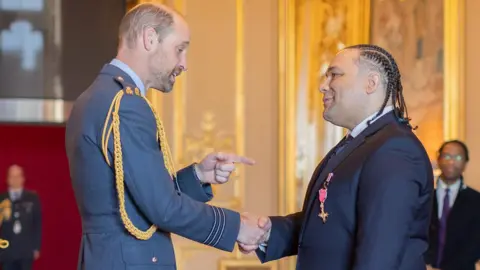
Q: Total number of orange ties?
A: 0